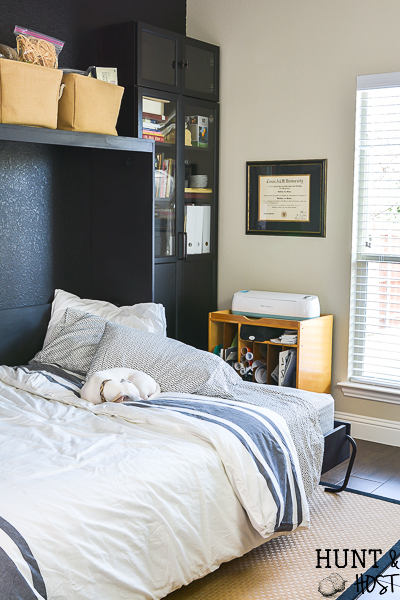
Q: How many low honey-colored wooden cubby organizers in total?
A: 1